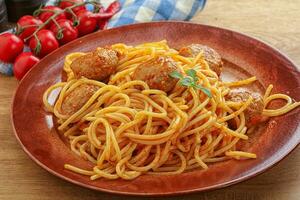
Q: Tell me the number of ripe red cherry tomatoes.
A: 8